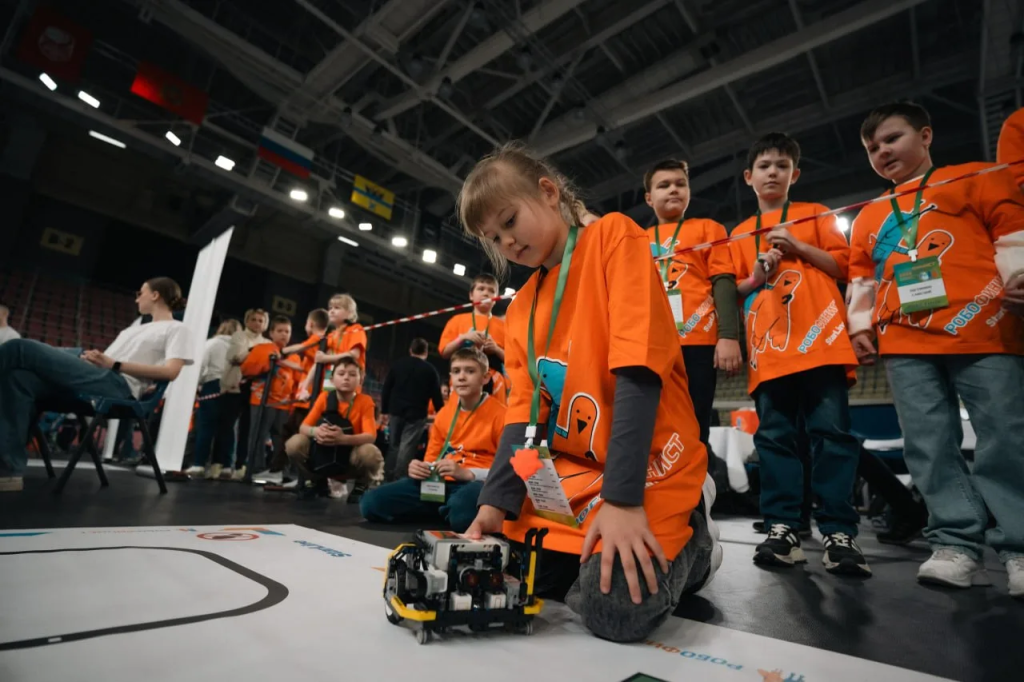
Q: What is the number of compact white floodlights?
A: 12